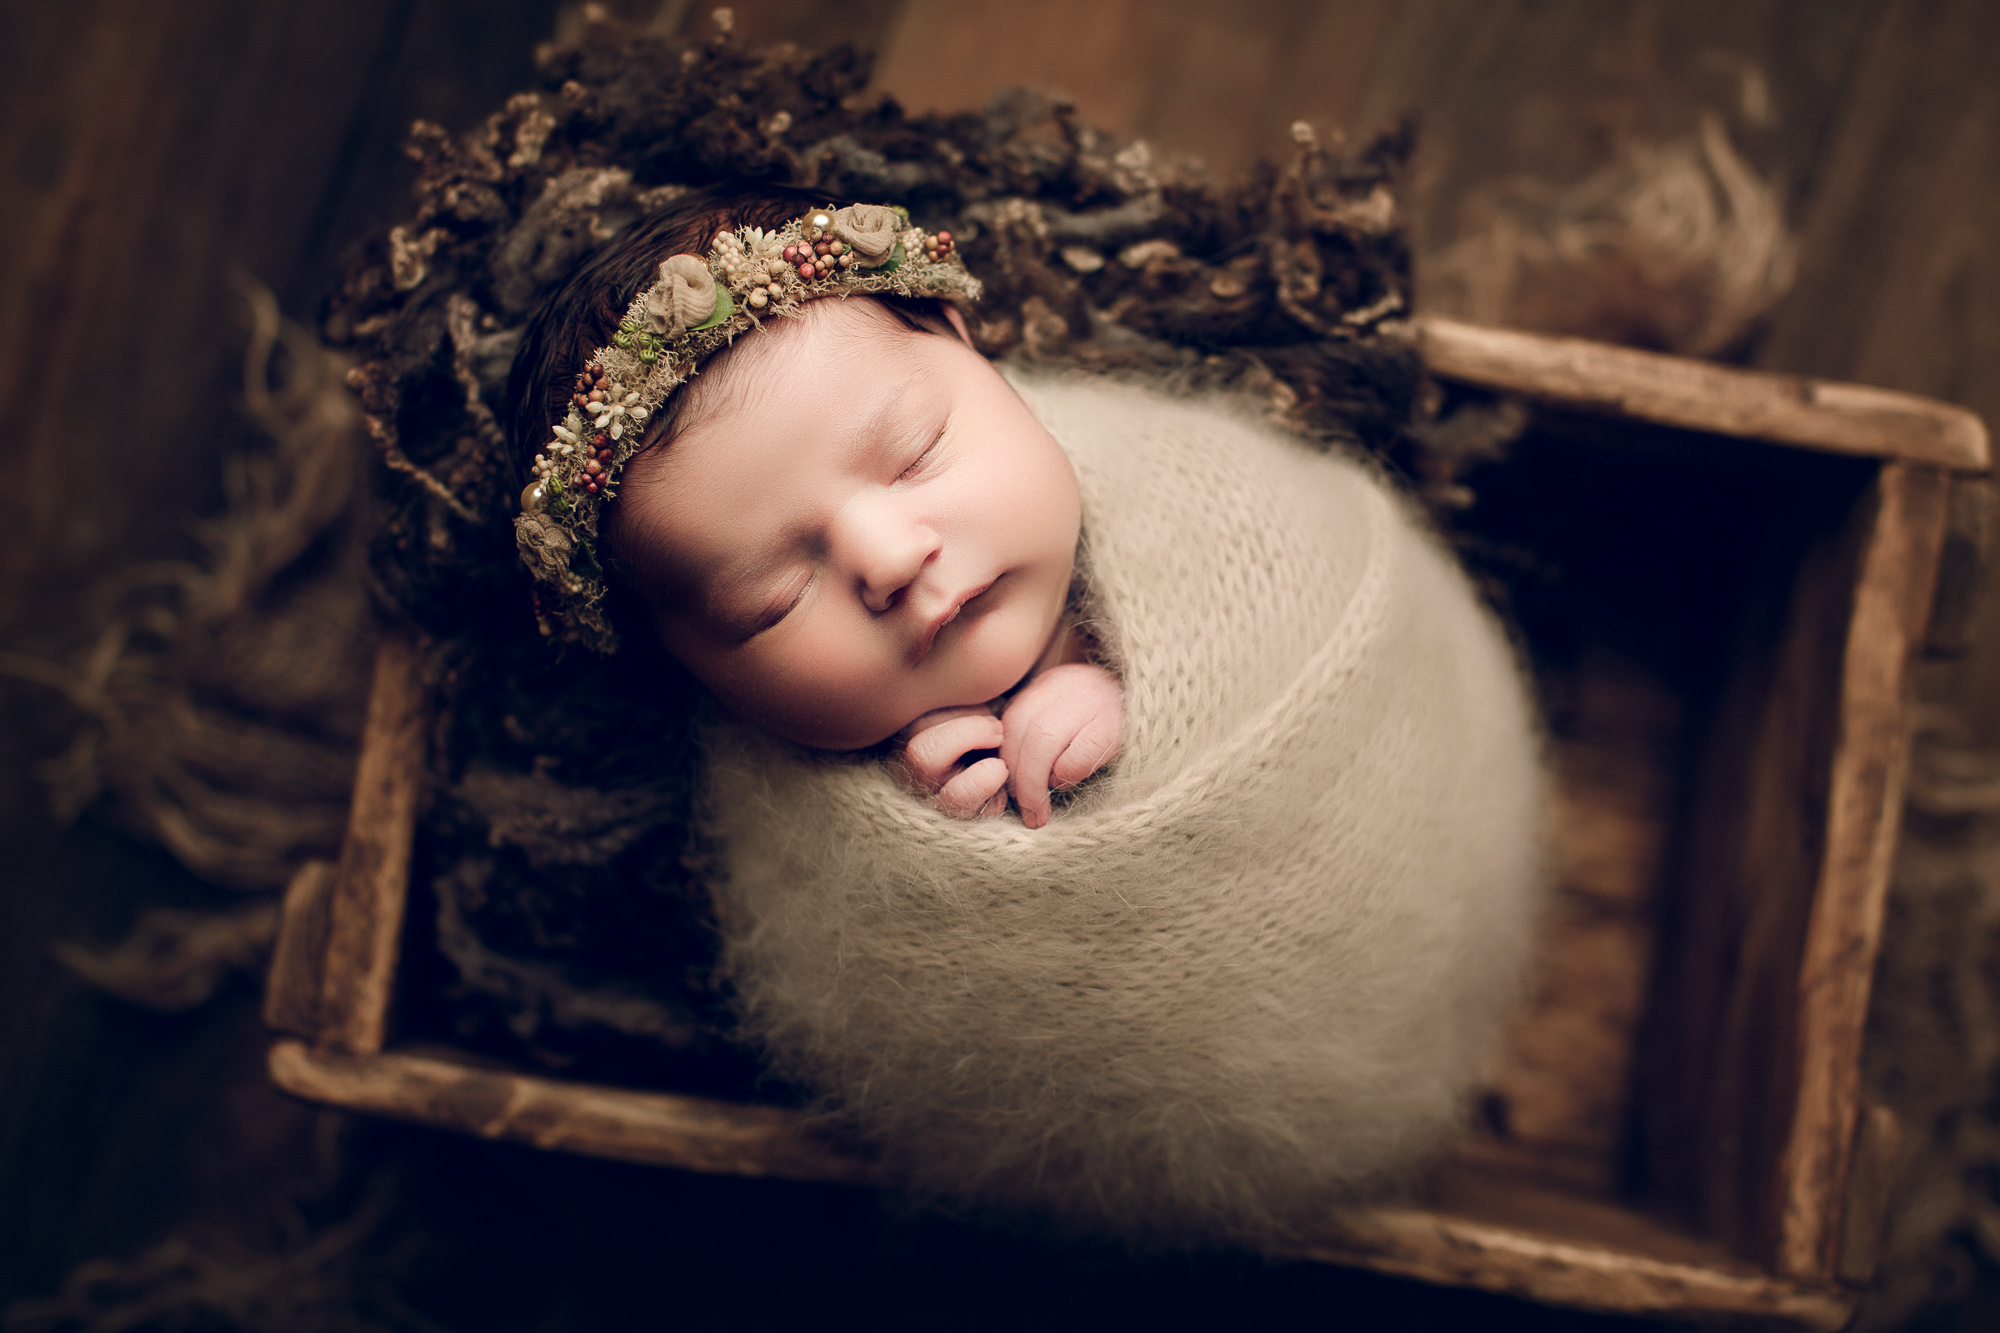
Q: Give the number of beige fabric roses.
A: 3